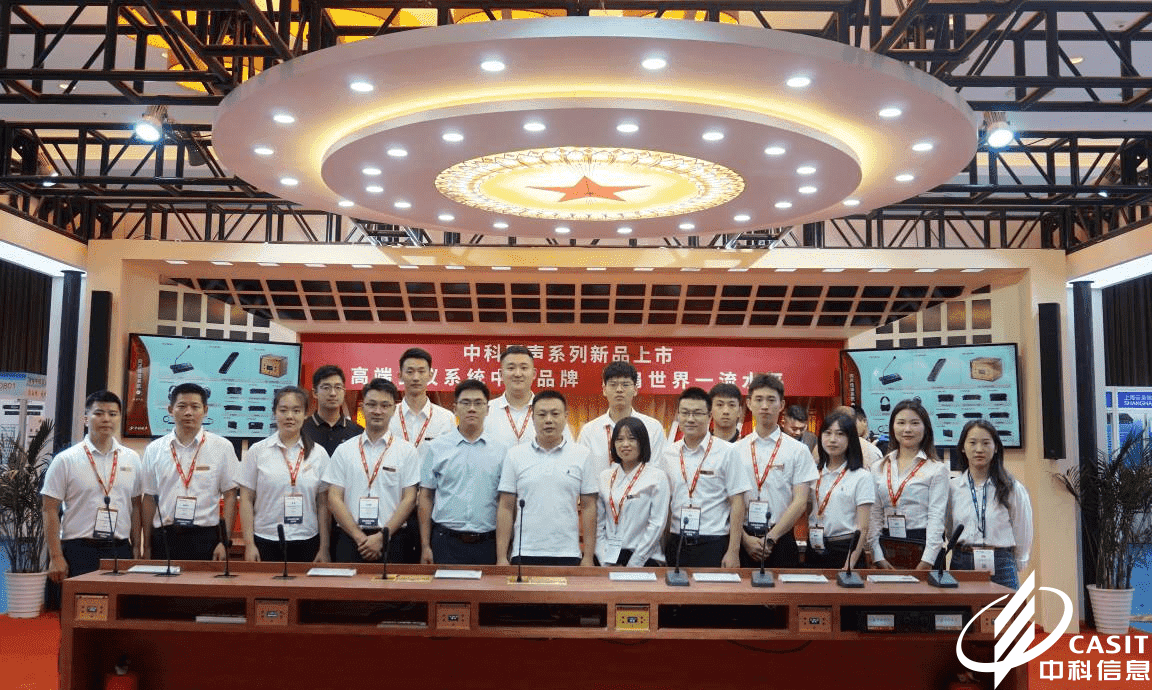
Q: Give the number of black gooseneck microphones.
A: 10